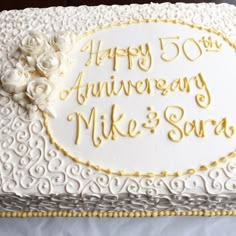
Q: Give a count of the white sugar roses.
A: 5